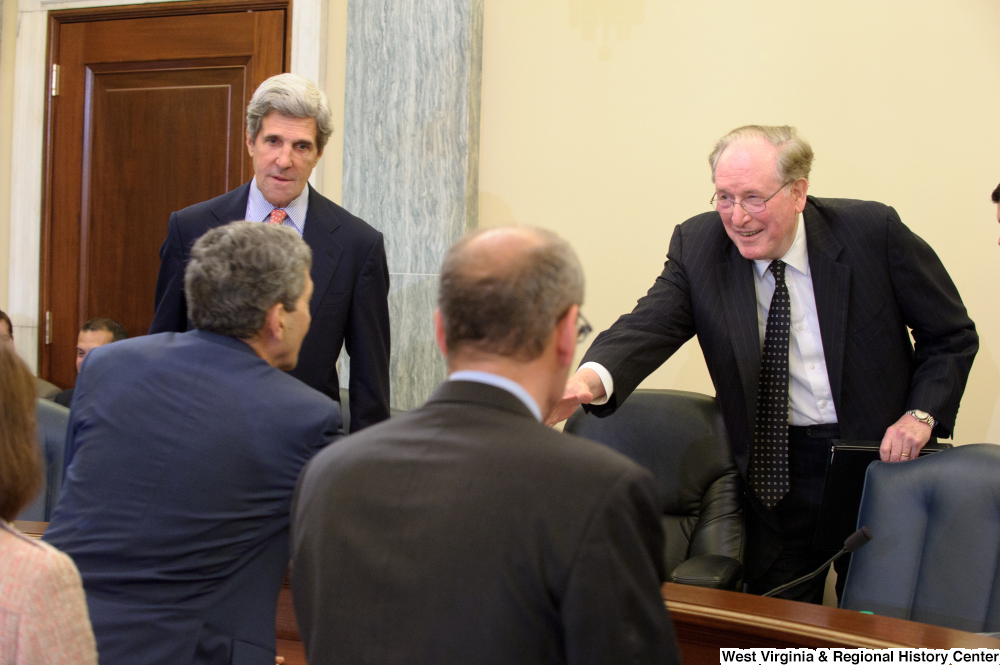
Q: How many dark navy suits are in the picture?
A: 2